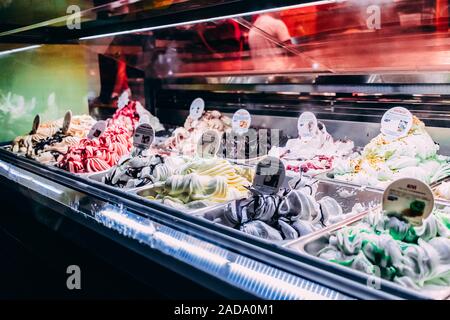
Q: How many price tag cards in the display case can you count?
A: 12